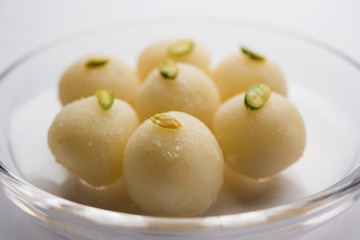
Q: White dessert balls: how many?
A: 7